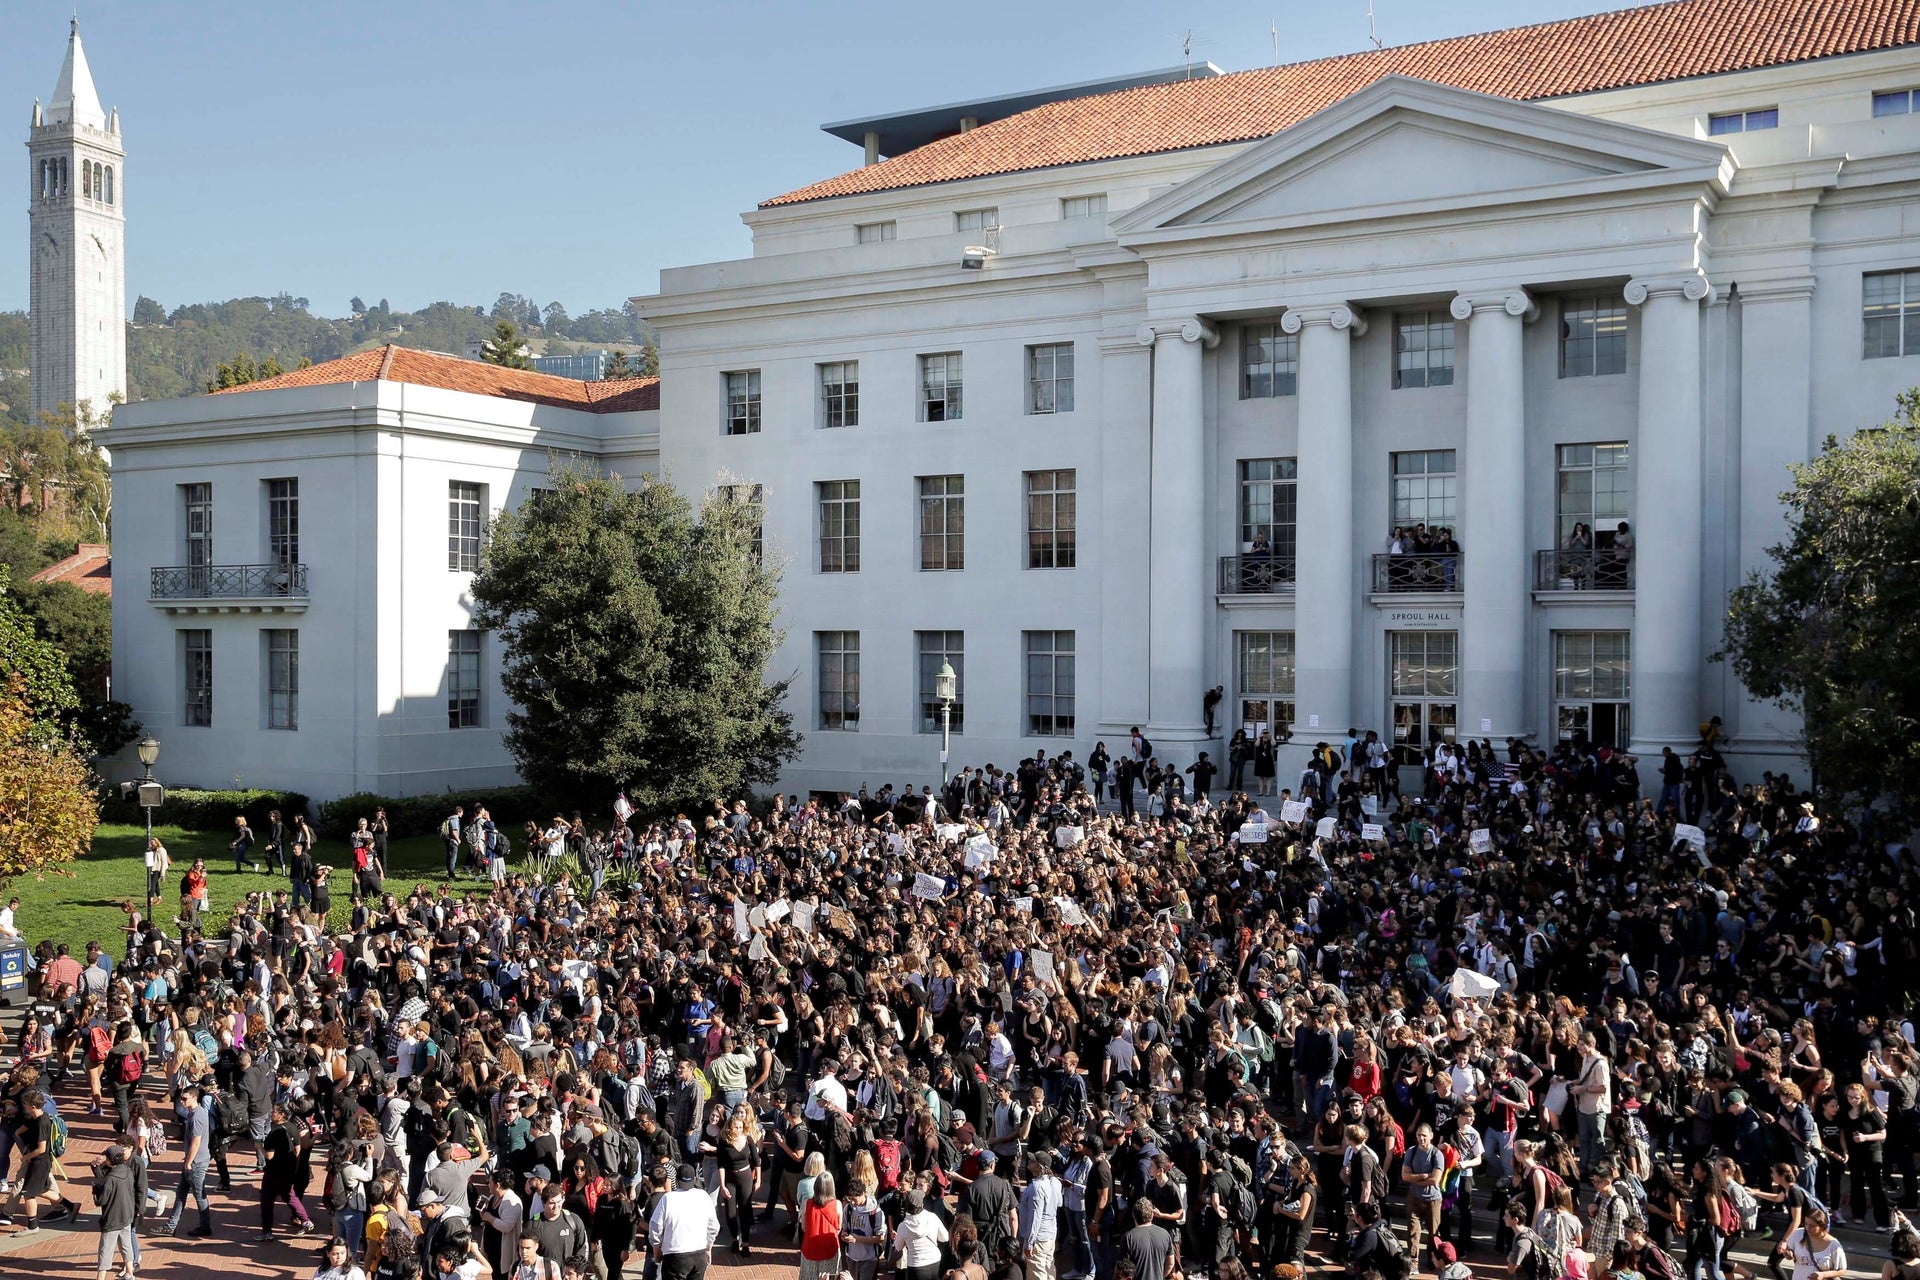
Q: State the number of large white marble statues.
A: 0